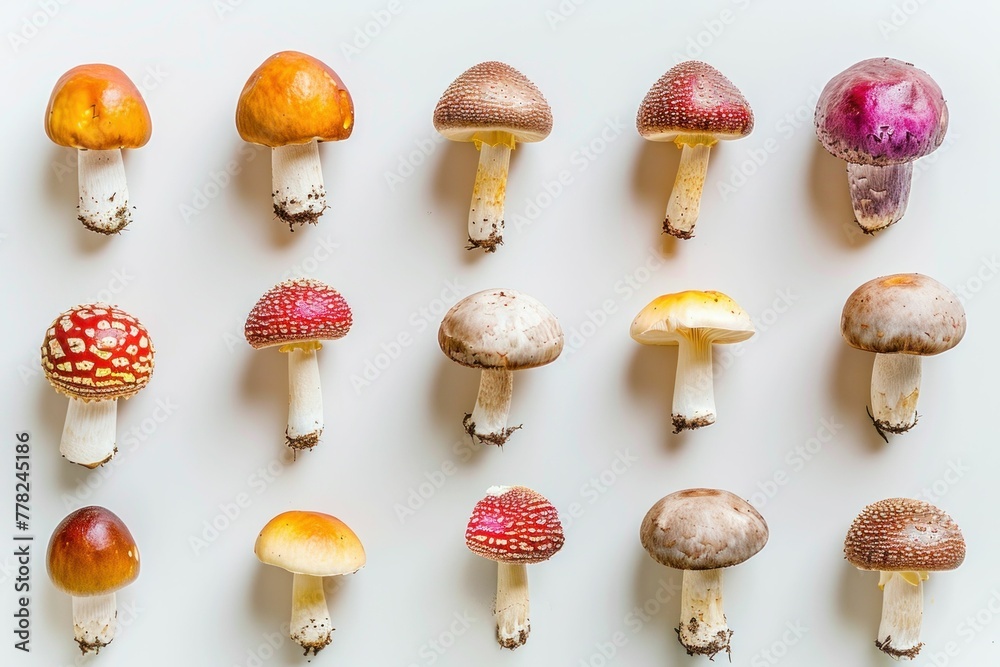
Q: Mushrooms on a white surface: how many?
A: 15